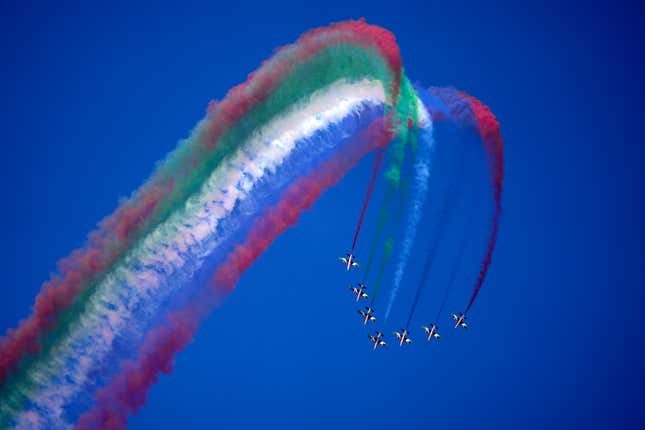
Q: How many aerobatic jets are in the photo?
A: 7